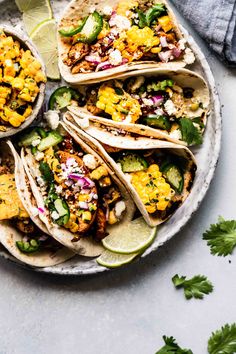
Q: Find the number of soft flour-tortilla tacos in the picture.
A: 5